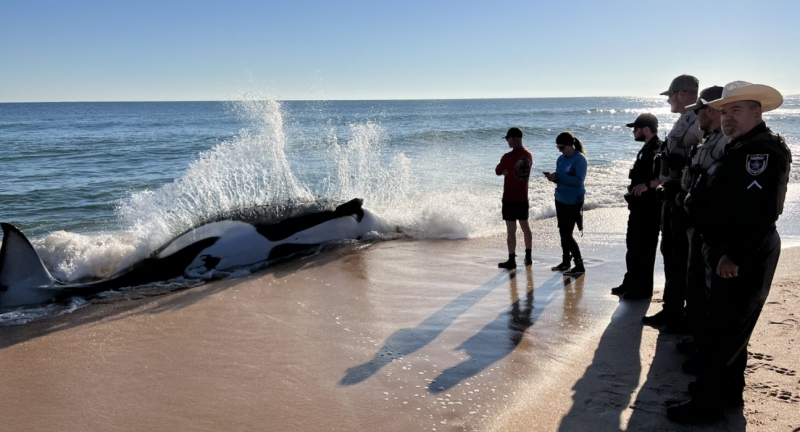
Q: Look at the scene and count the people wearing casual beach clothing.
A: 2